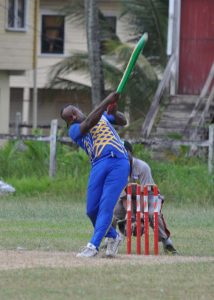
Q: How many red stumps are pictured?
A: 4